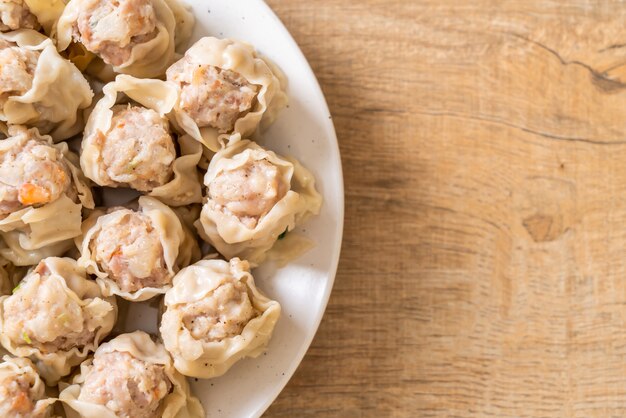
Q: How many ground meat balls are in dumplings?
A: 12